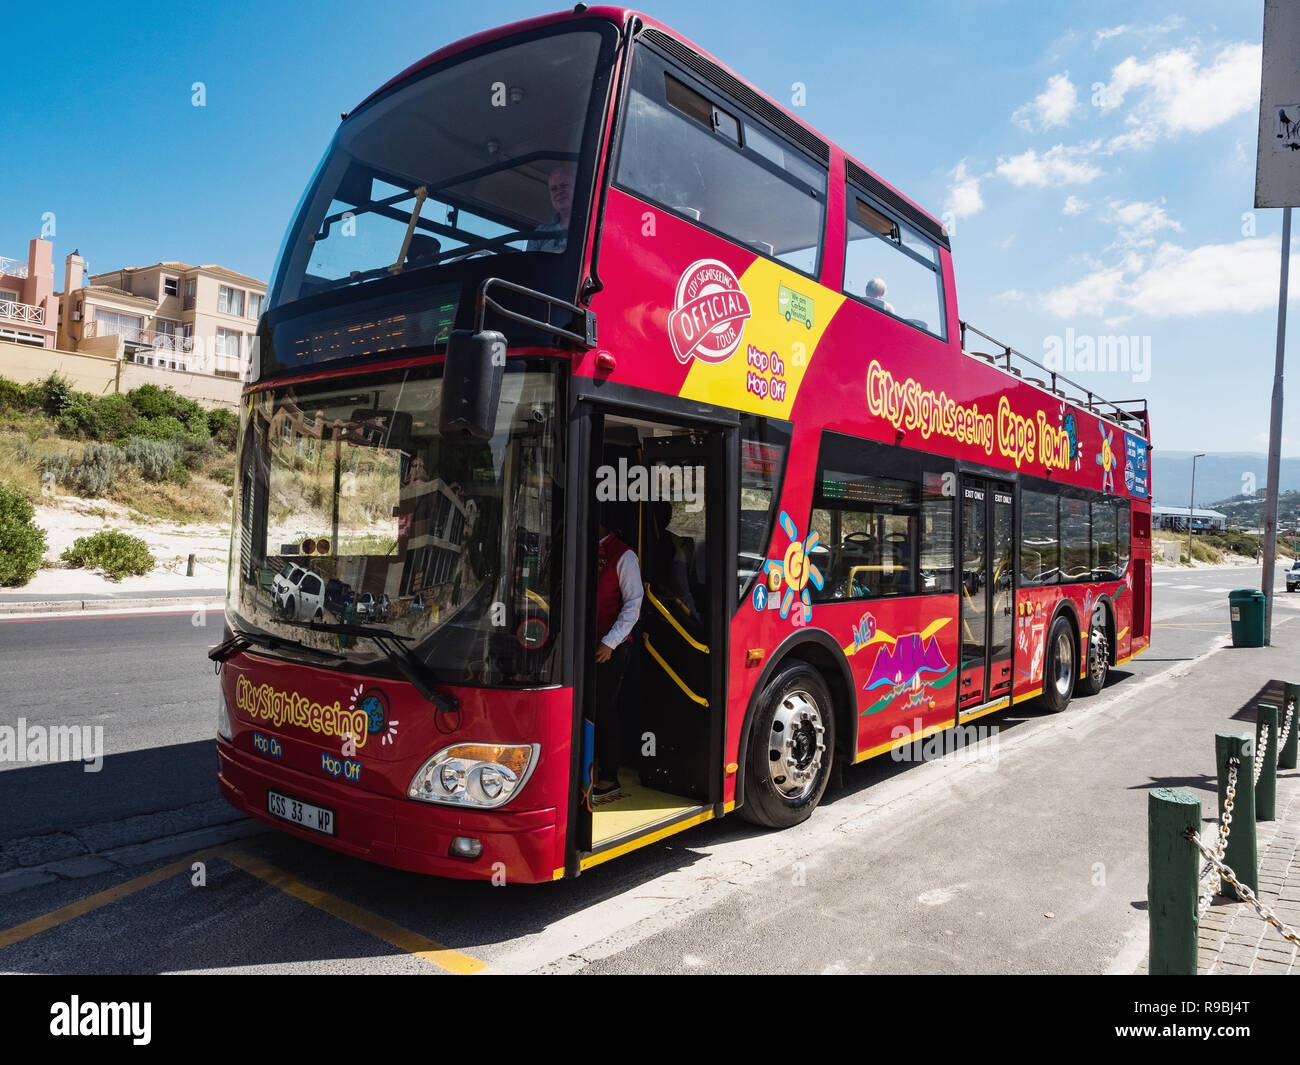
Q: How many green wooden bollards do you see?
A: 4